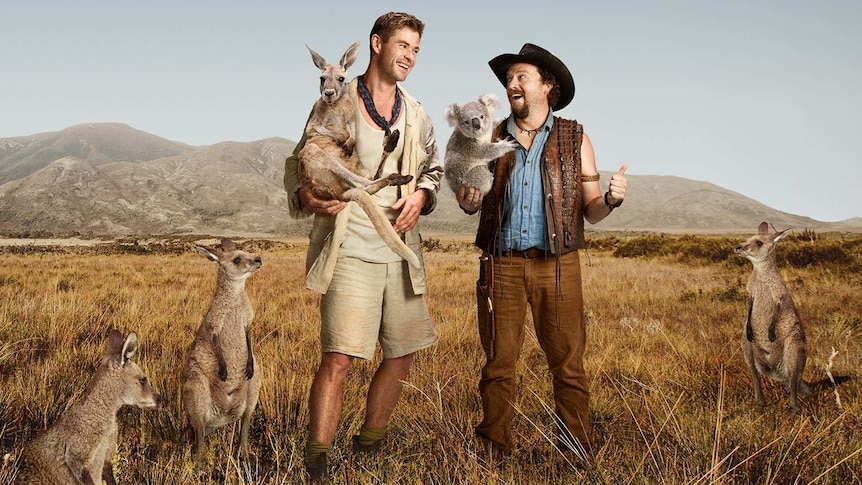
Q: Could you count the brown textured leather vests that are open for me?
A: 1